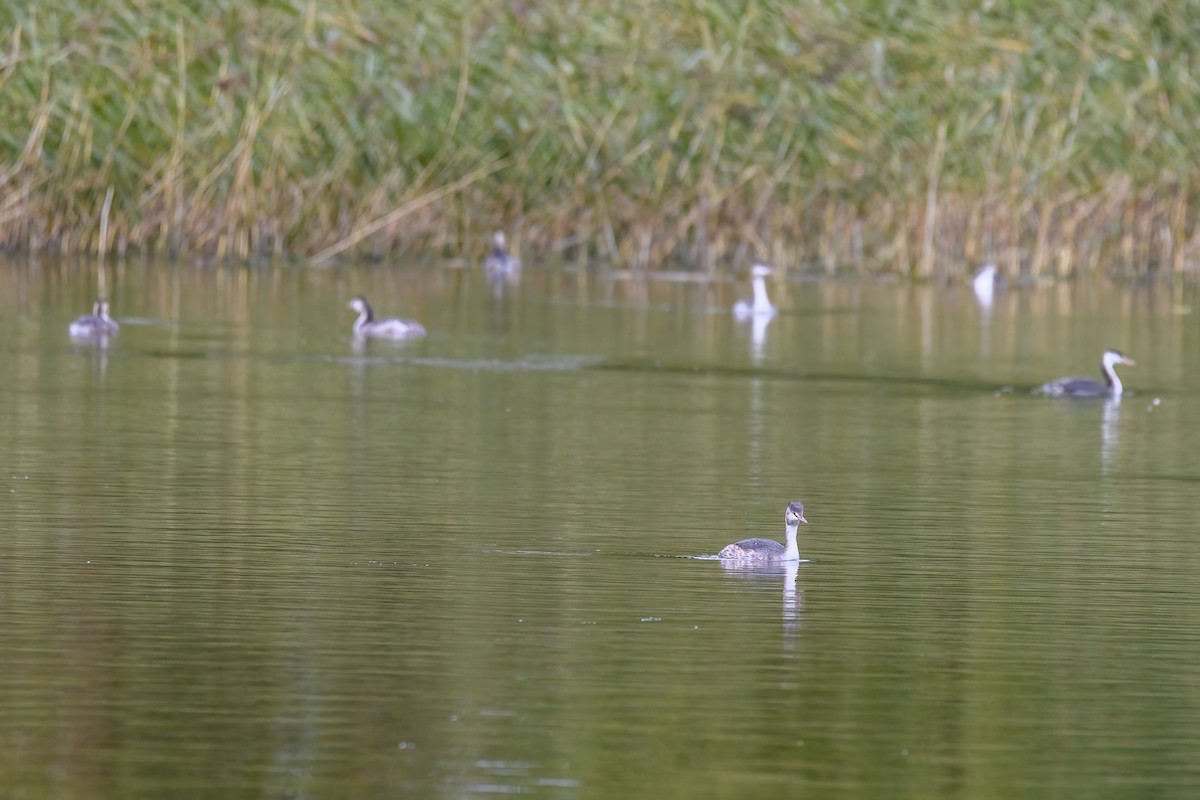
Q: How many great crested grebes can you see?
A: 7